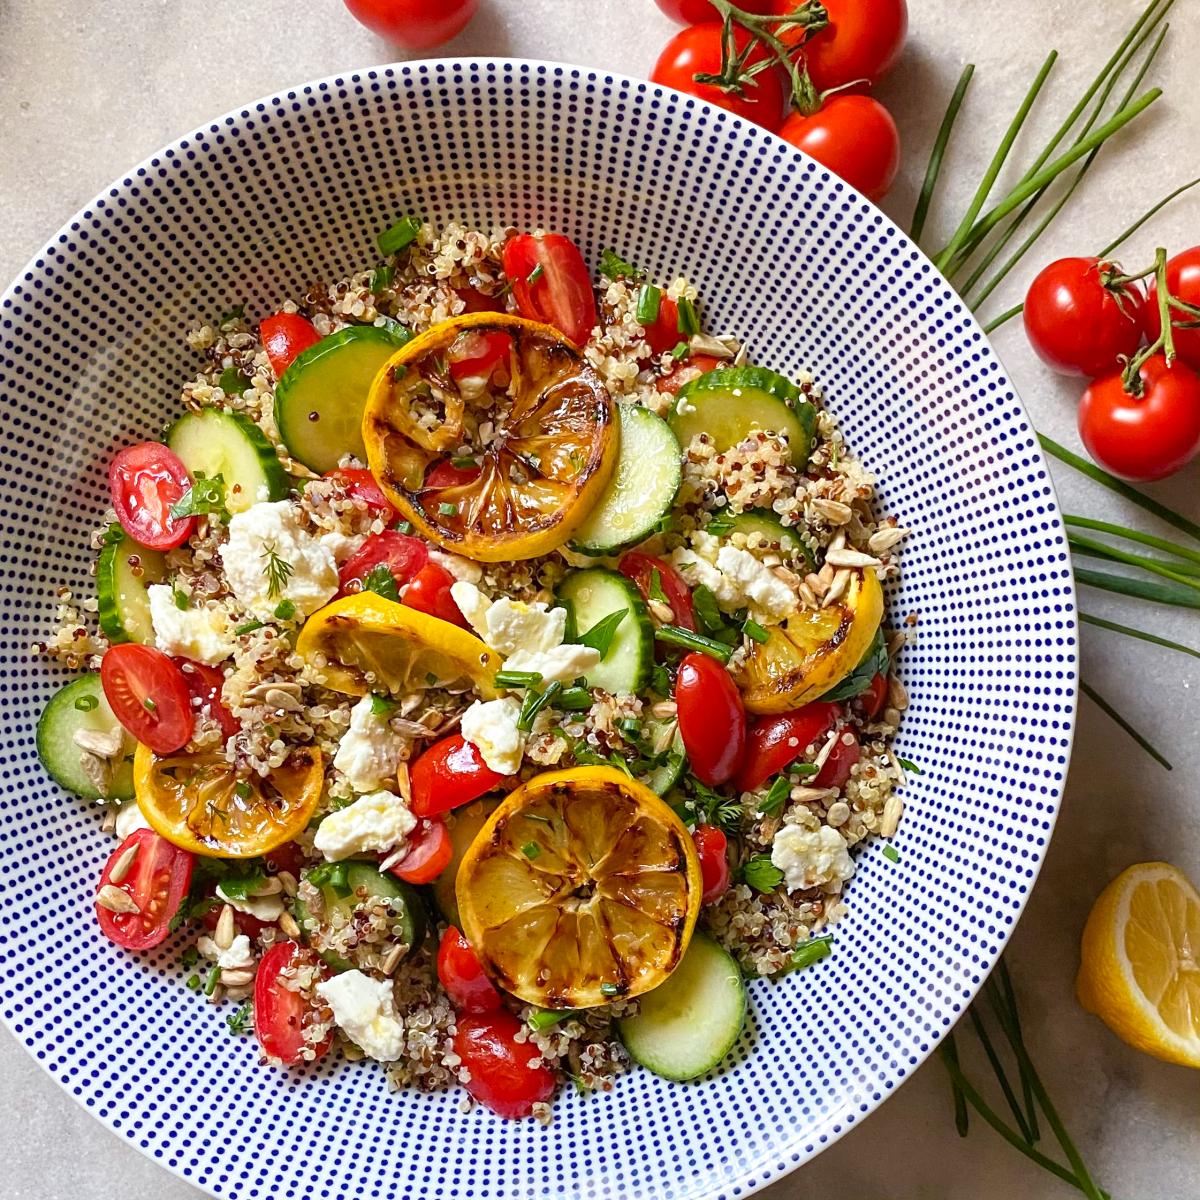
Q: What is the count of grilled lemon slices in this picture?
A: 5